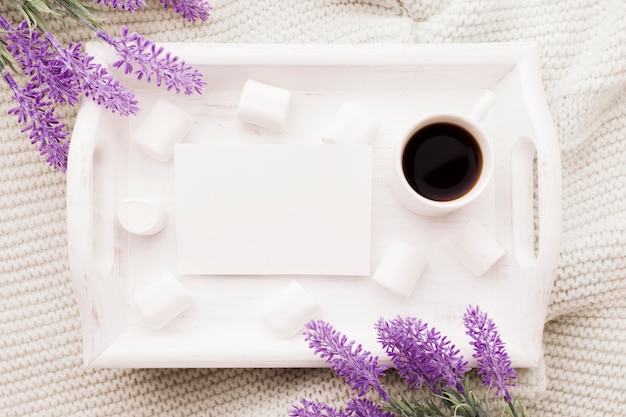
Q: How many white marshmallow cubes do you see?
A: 8